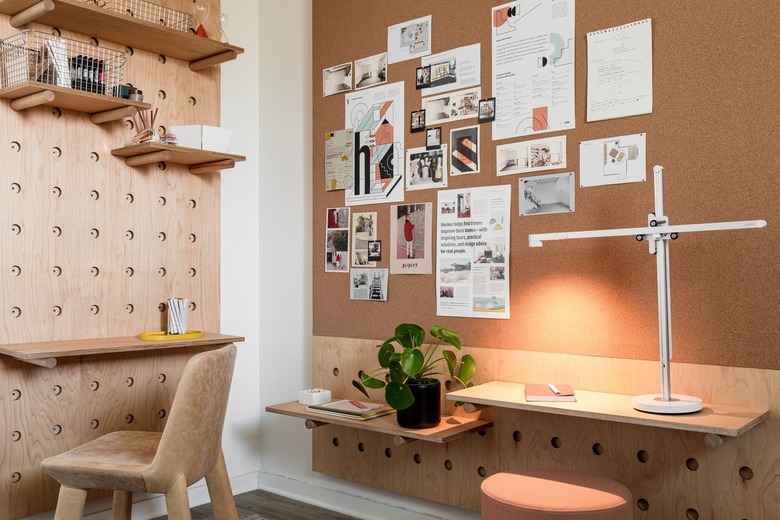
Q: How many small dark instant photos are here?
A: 5